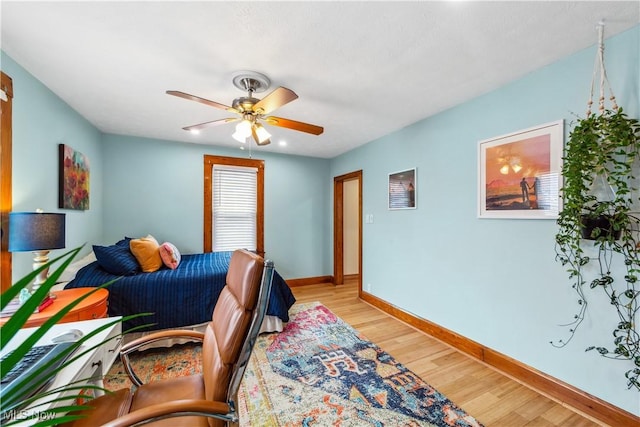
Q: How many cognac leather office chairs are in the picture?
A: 1